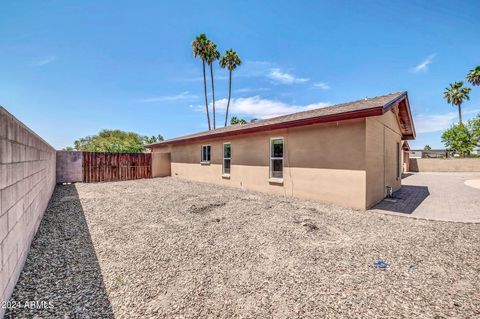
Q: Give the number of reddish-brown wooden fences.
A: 1